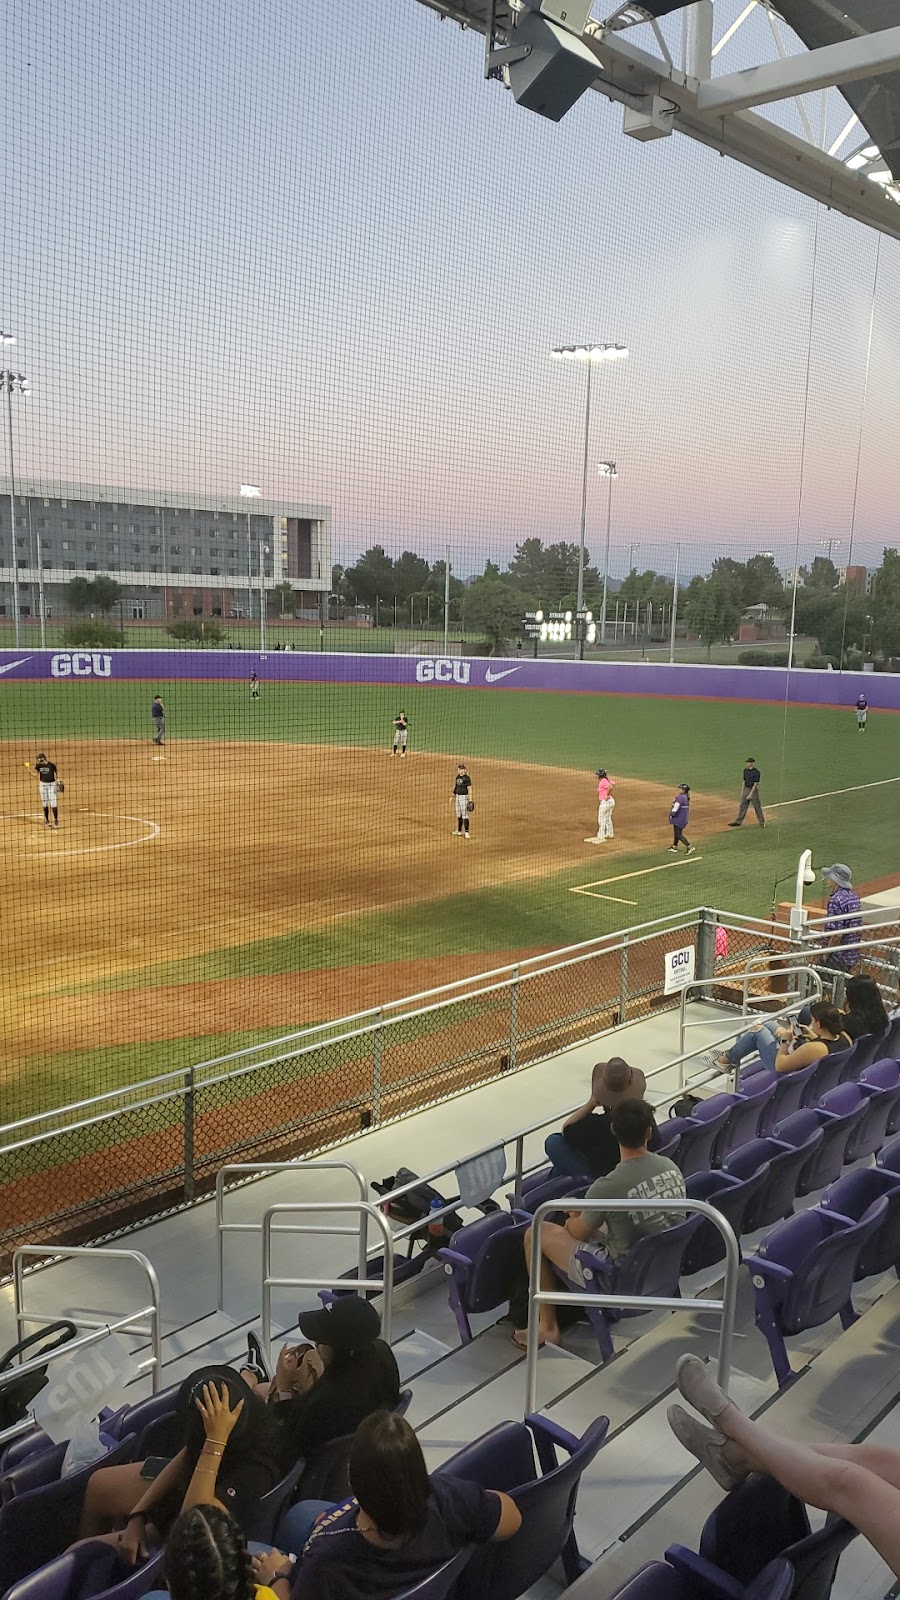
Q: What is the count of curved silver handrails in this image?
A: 6